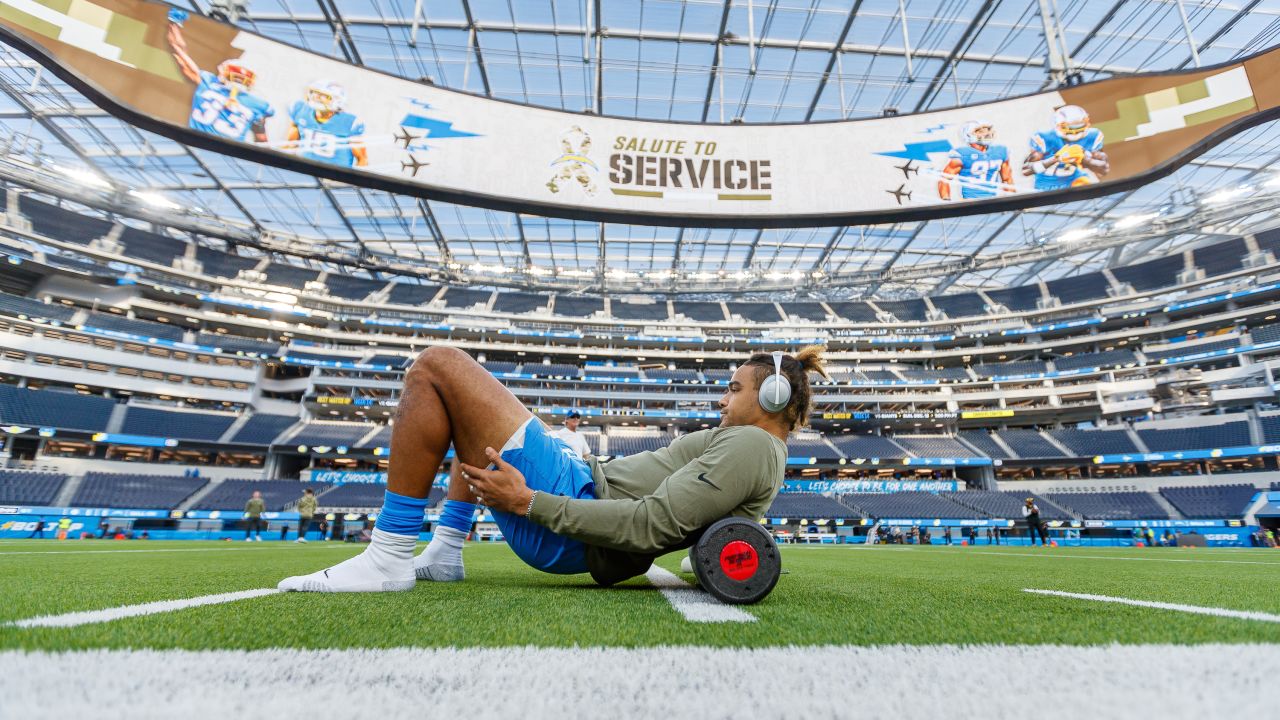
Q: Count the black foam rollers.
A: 1